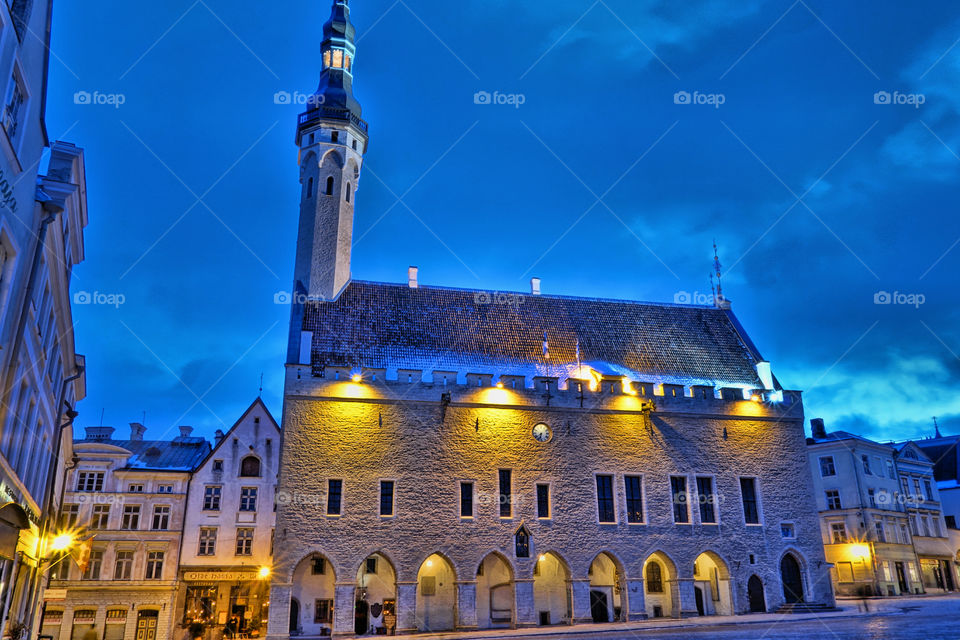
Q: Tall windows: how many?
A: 10